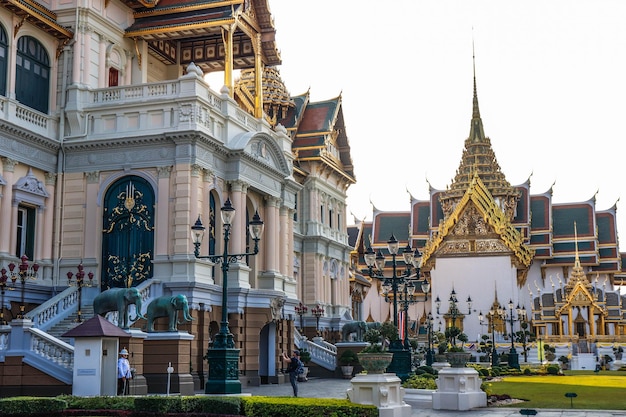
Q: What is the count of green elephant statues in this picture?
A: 4